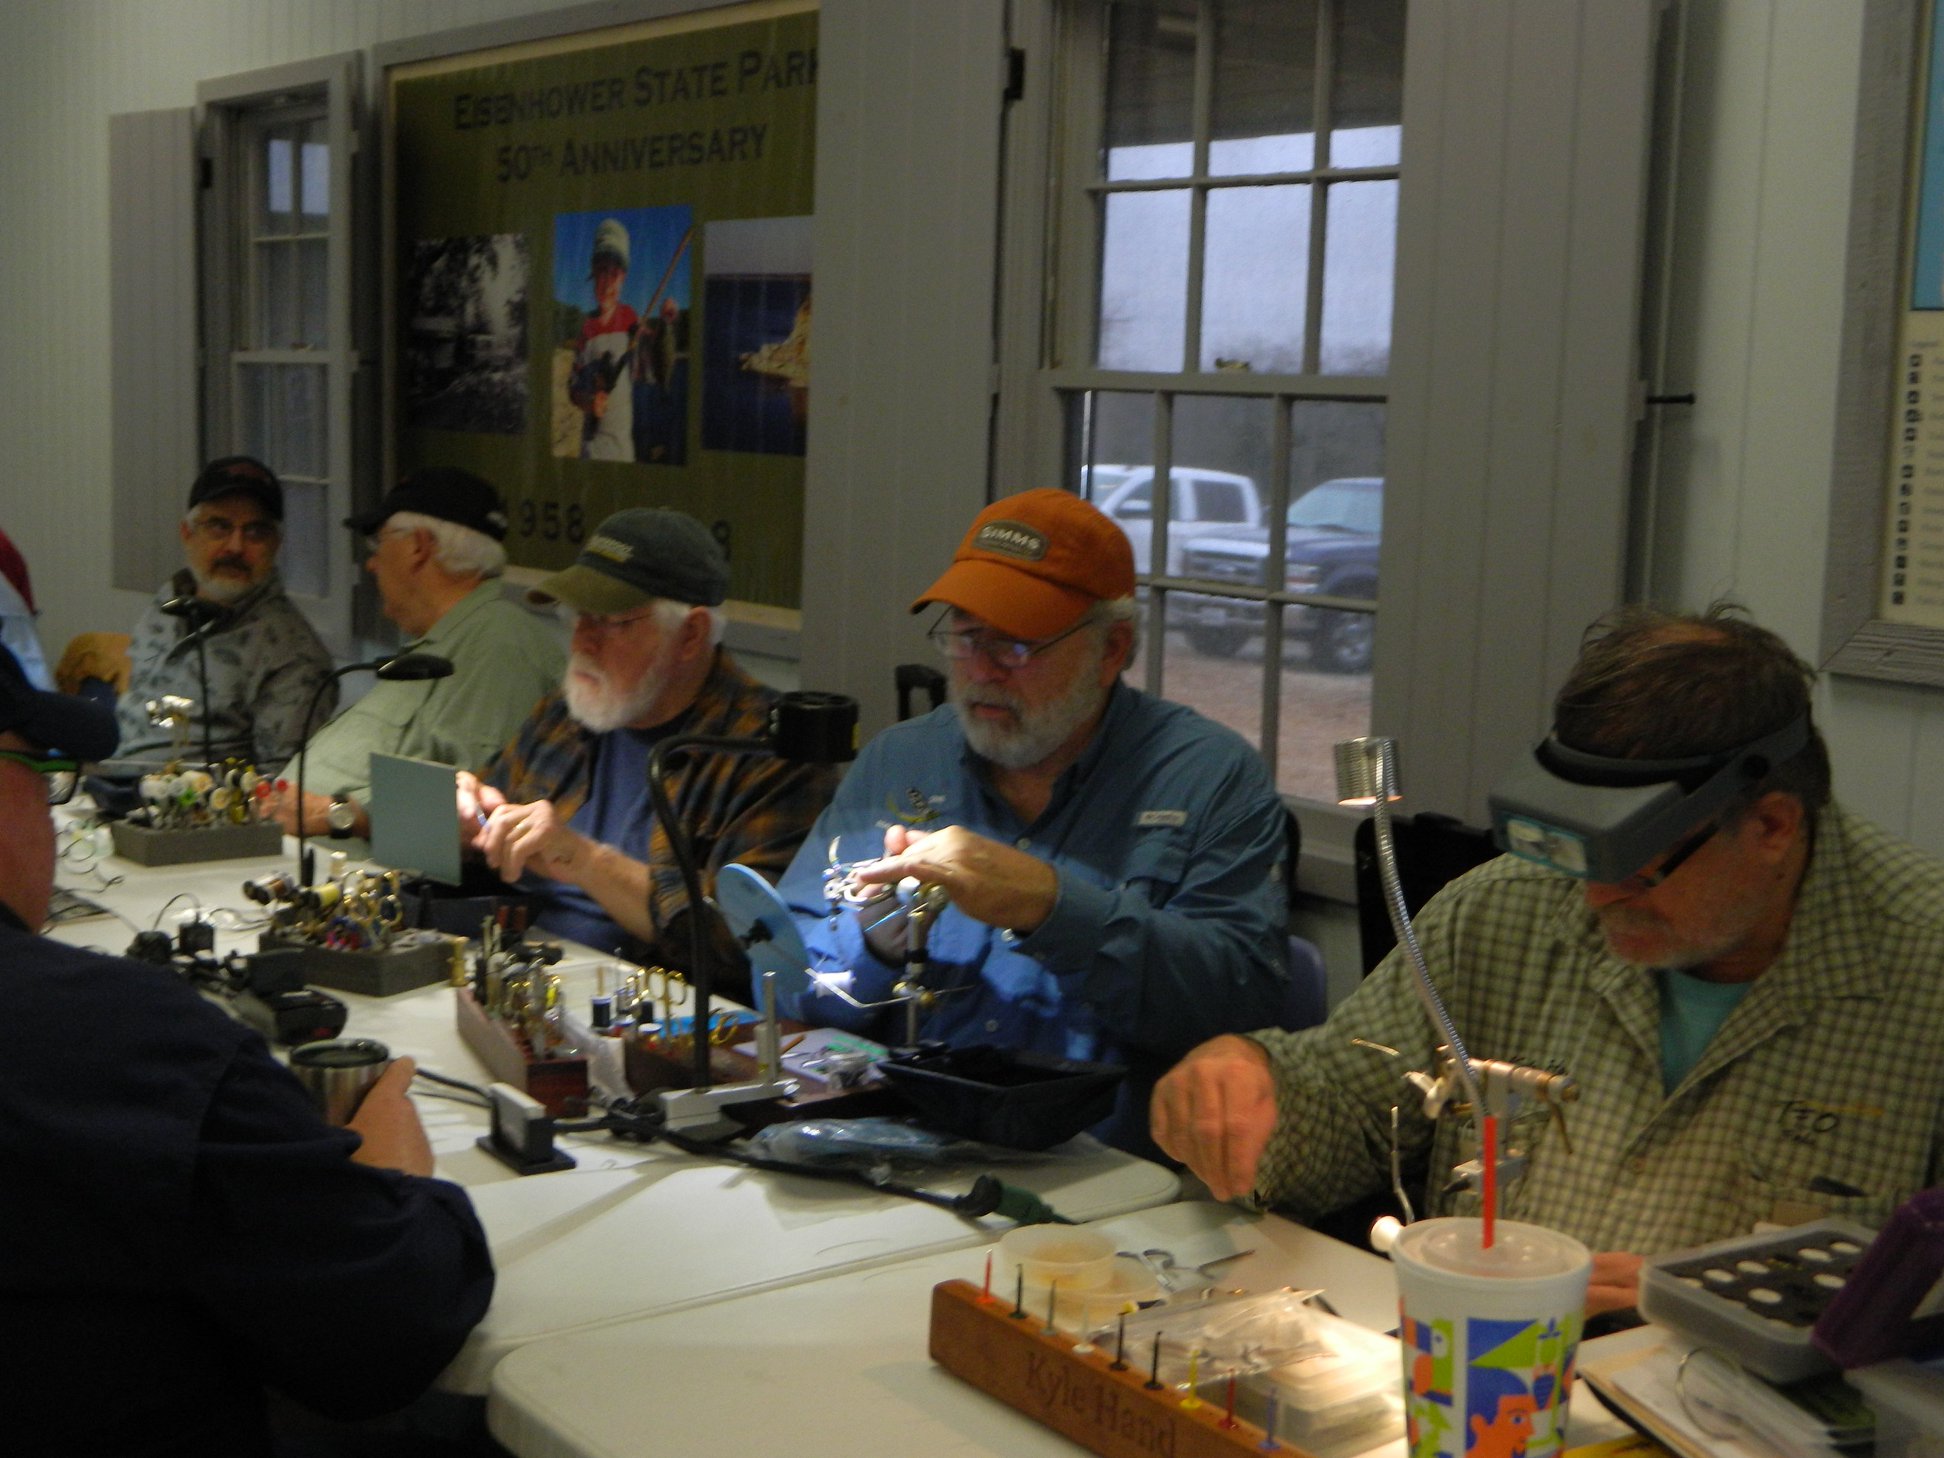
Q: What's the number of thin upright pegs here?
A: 9